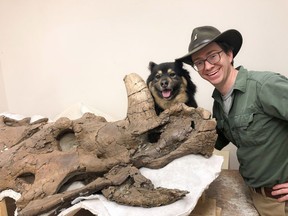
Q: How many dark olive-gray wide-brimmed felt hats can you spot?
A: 1